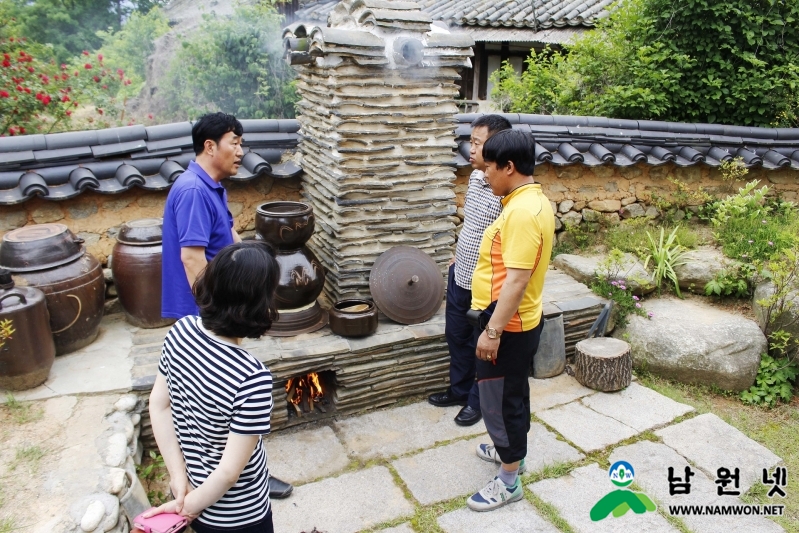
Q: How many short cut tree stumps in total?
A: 1